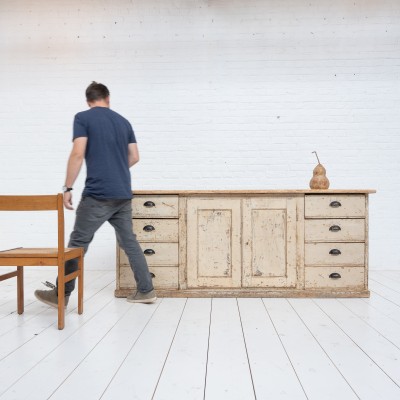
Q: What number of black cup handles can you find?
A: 8